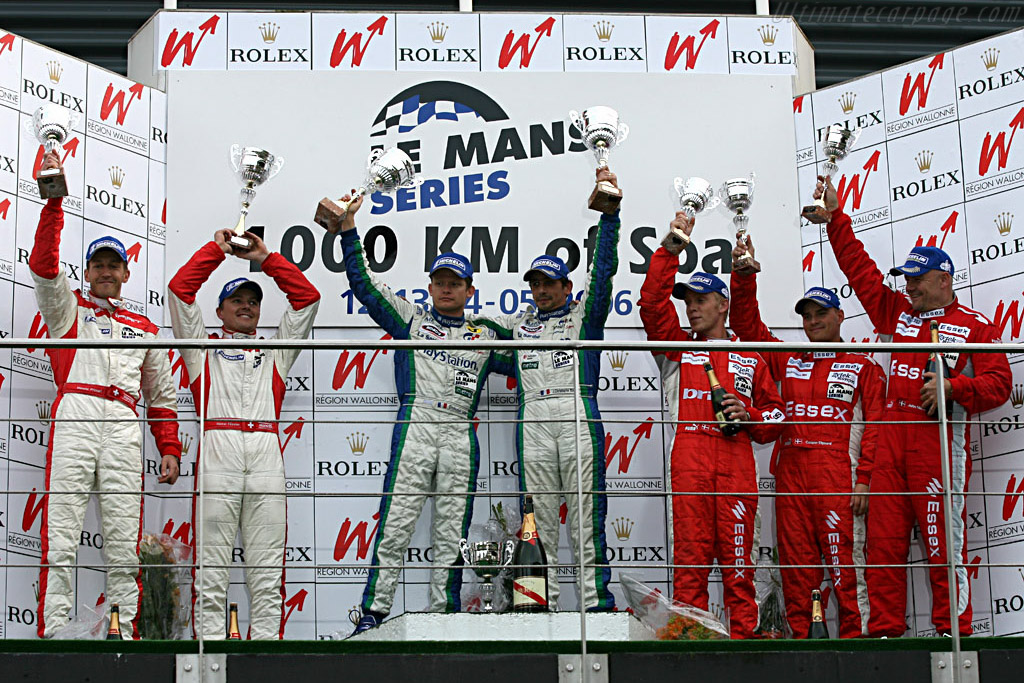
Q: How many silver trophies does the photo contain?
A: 8